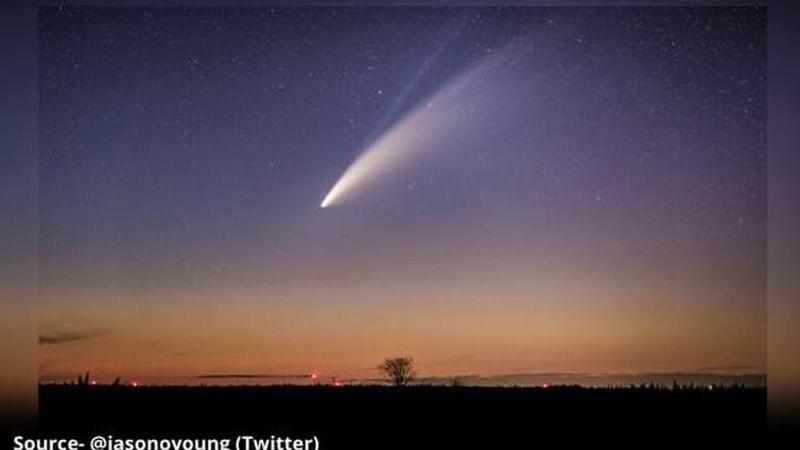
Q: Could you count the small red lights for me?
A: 5